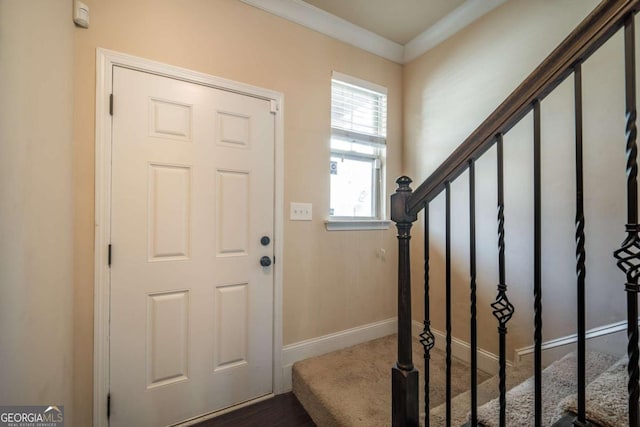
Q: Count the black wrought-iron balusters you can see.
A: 7